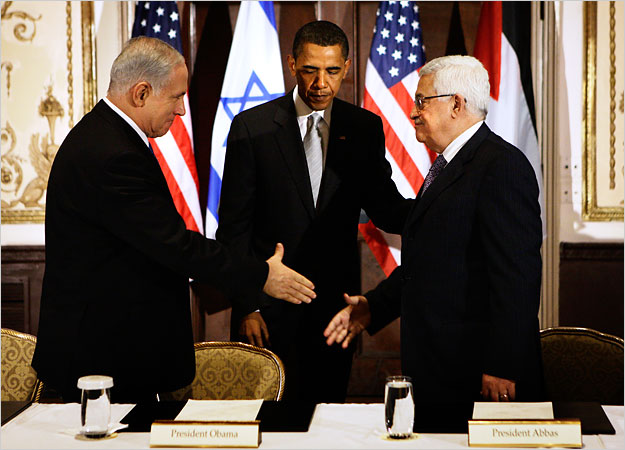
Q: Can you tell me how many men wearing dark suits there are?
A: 3